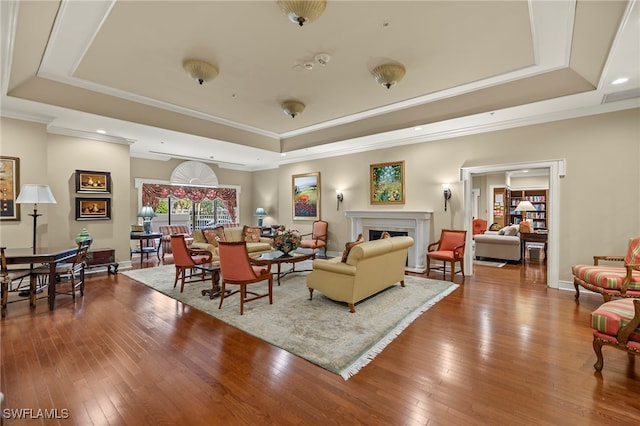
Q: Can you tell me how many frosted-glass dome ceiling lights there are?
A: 4